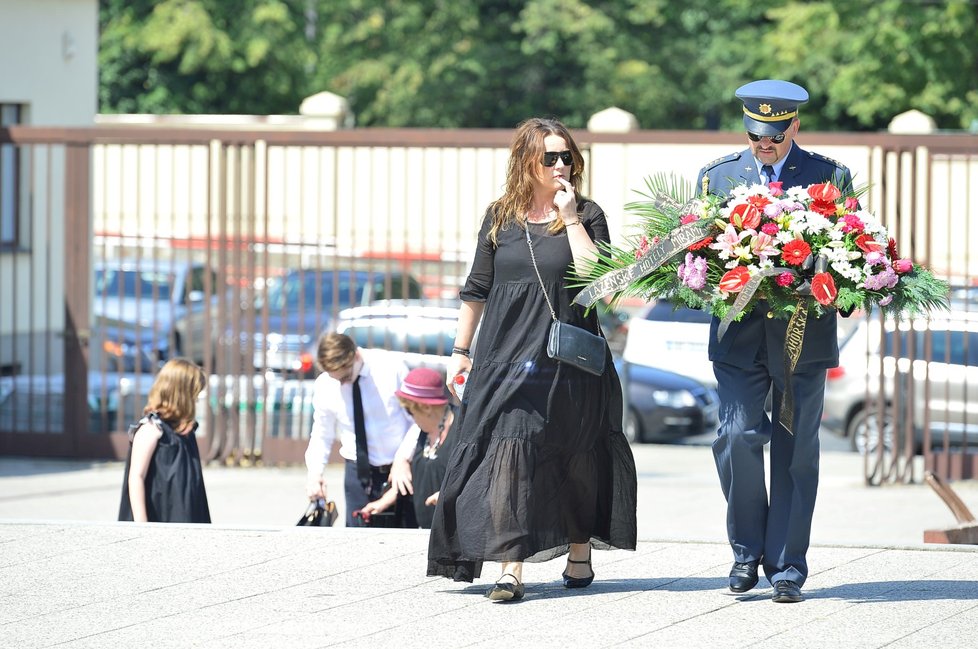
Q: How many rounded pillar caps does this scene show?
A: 3